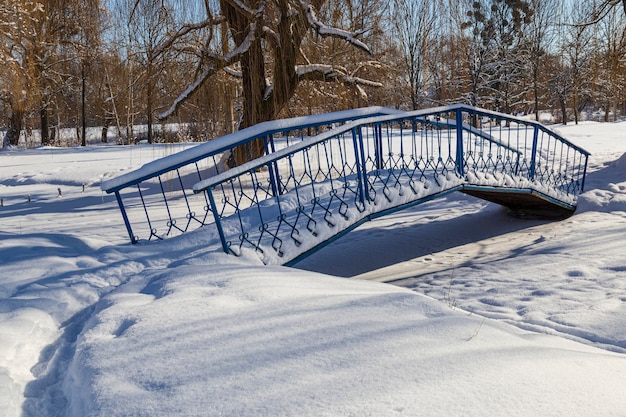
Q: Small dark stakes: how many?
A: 4